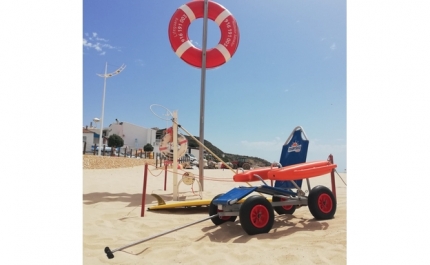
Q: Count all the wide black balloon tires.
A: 4